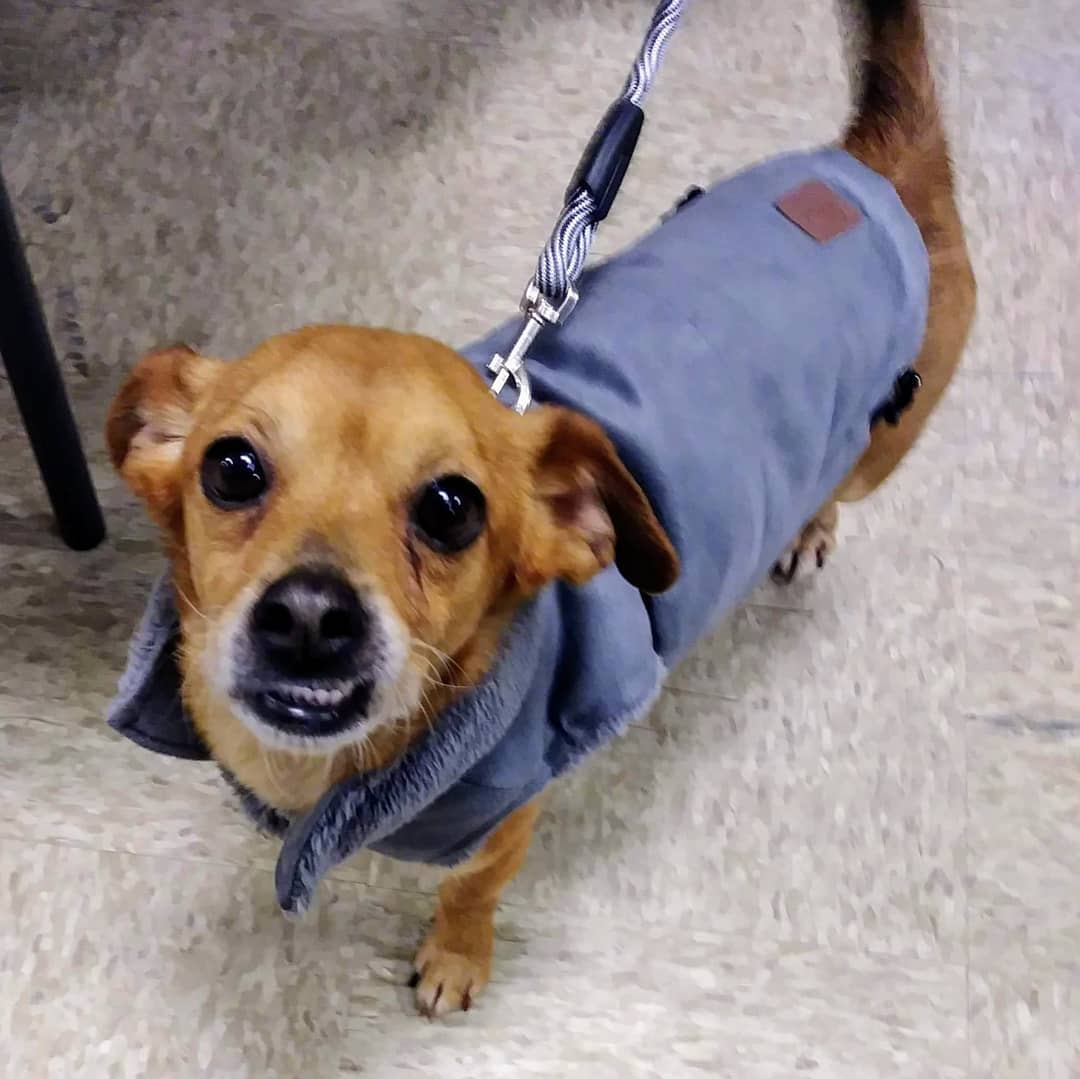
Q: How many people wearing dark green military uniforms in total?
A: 0